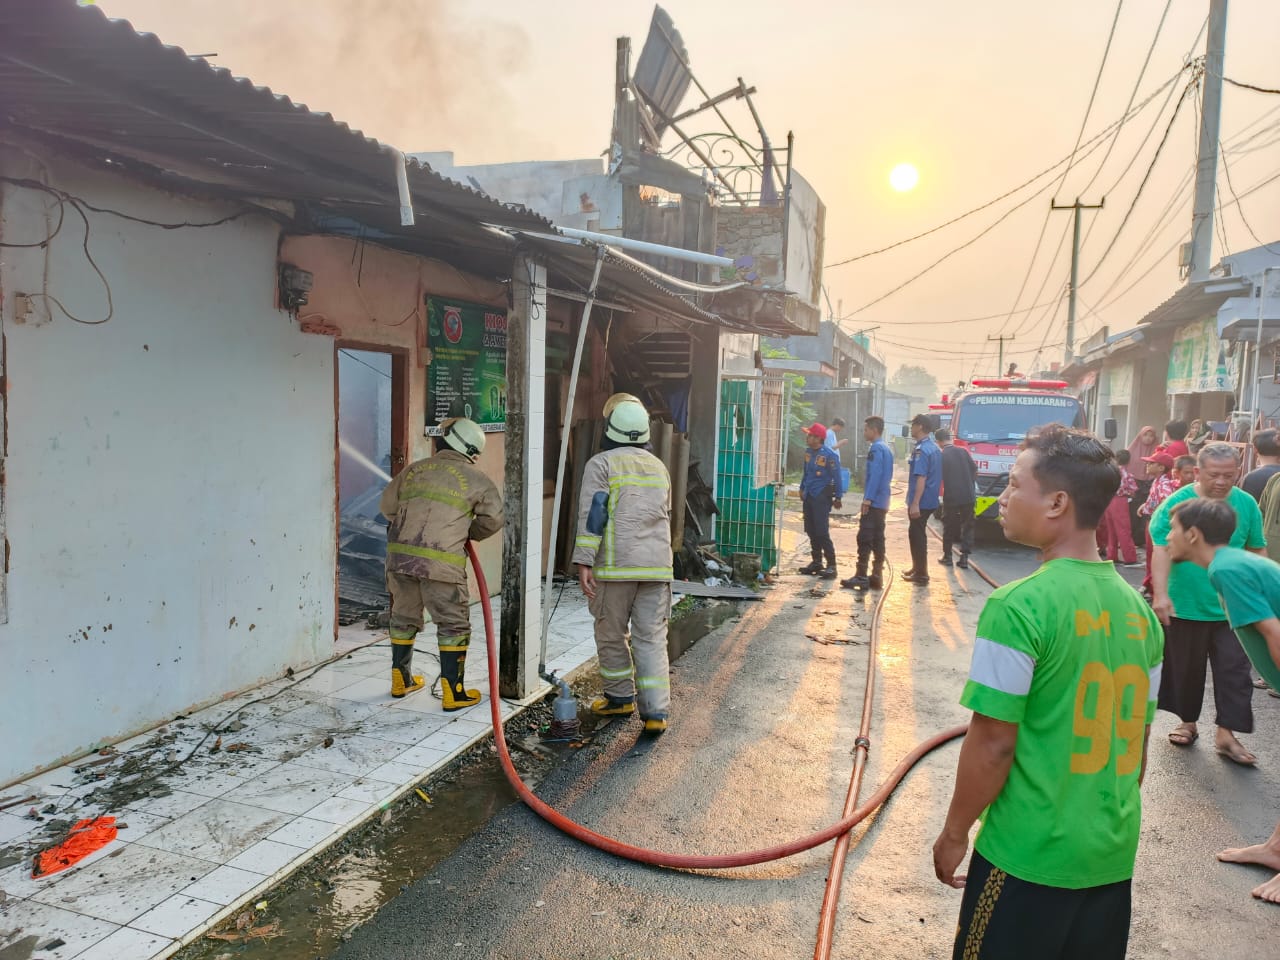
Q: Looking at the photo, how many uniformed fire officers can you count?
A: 5